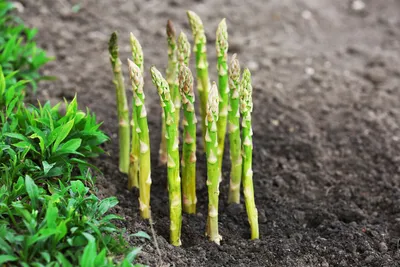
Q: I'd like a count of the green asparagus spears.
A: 12